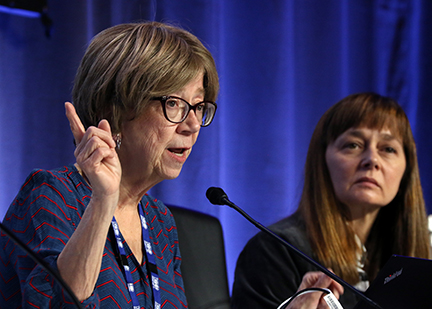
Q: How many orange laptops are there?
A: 0